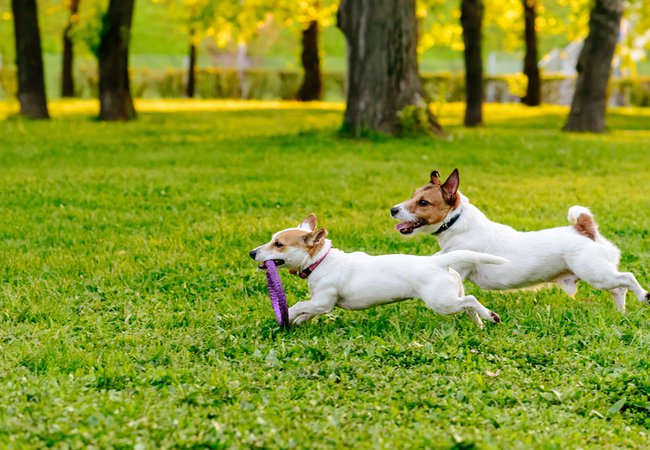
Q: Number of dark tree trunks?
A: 9